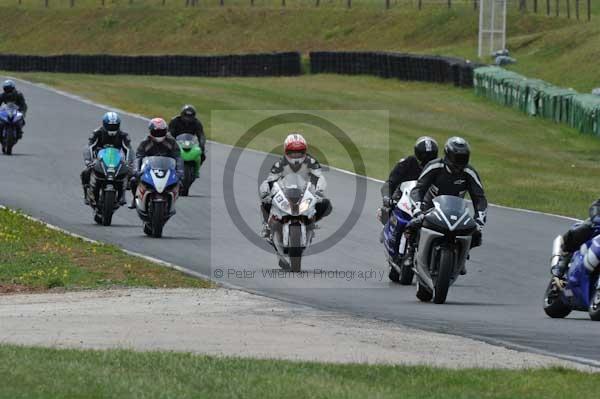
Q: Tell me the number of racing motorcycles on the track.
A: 8